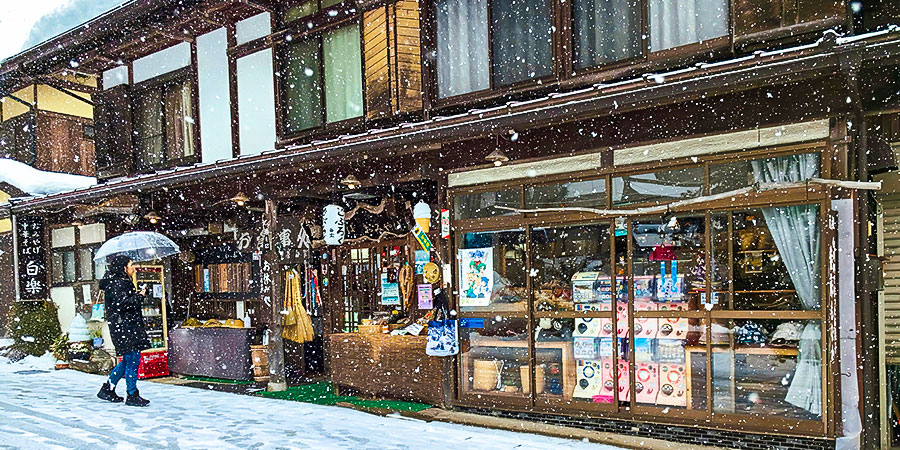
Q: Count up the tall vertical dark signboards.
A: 1